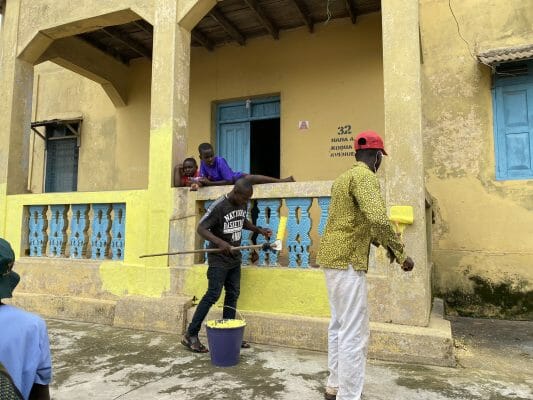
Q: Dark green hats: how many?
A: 1